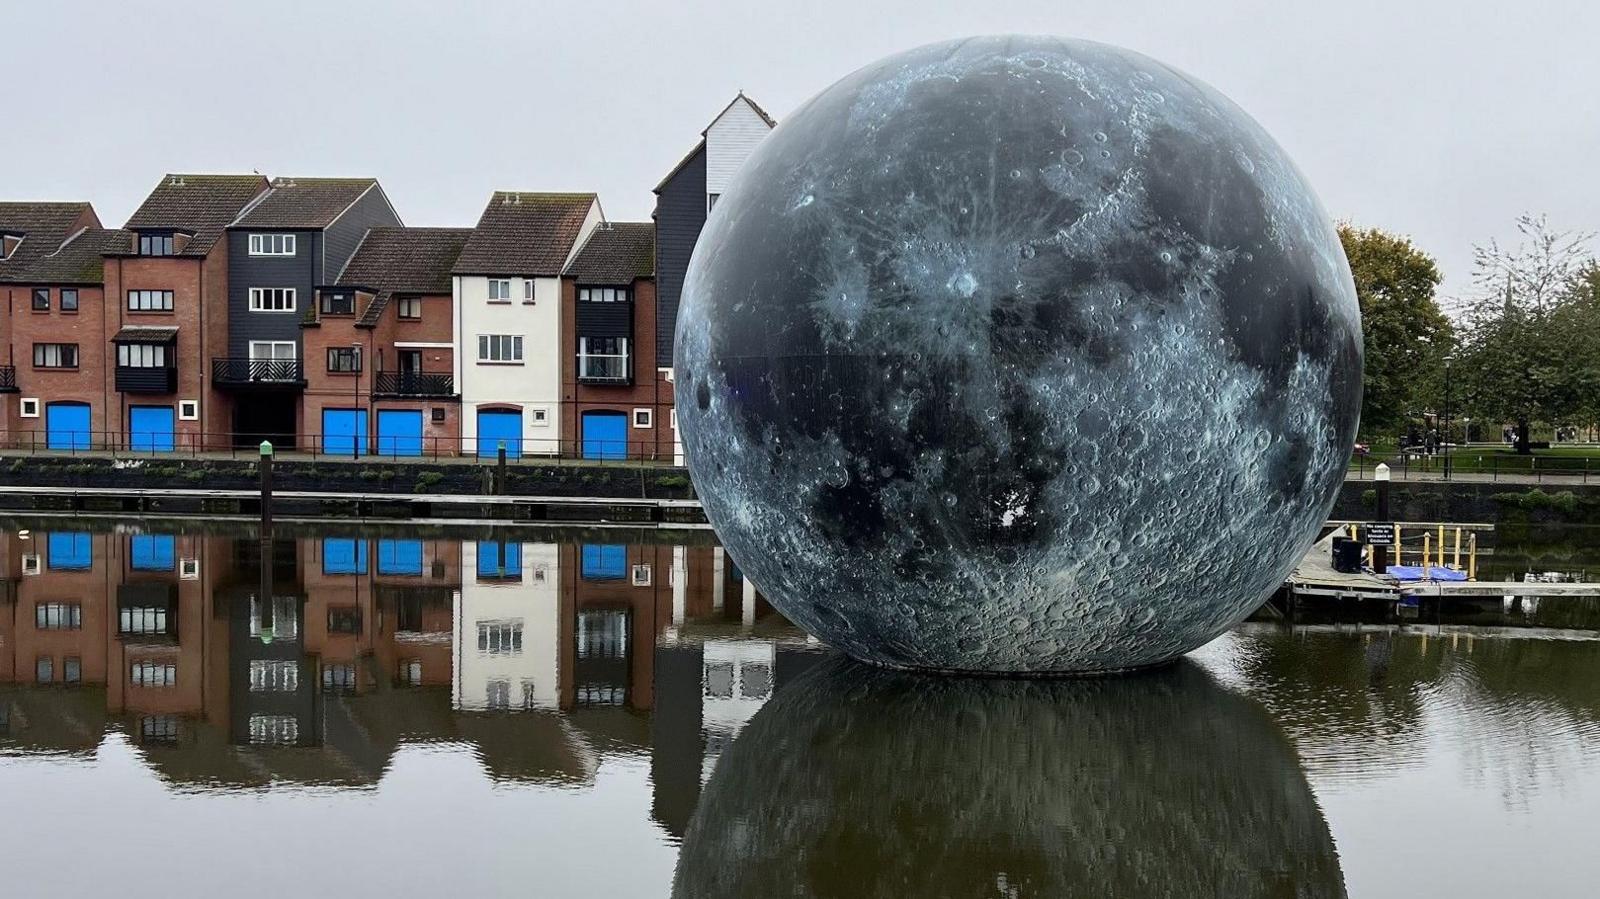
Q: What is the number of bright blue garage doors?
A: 6